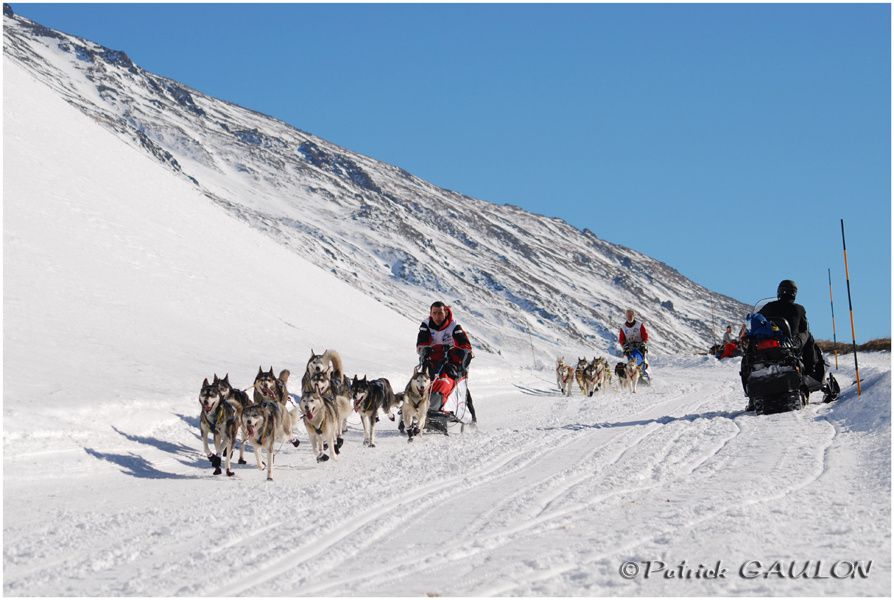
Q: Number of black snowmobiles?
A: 1